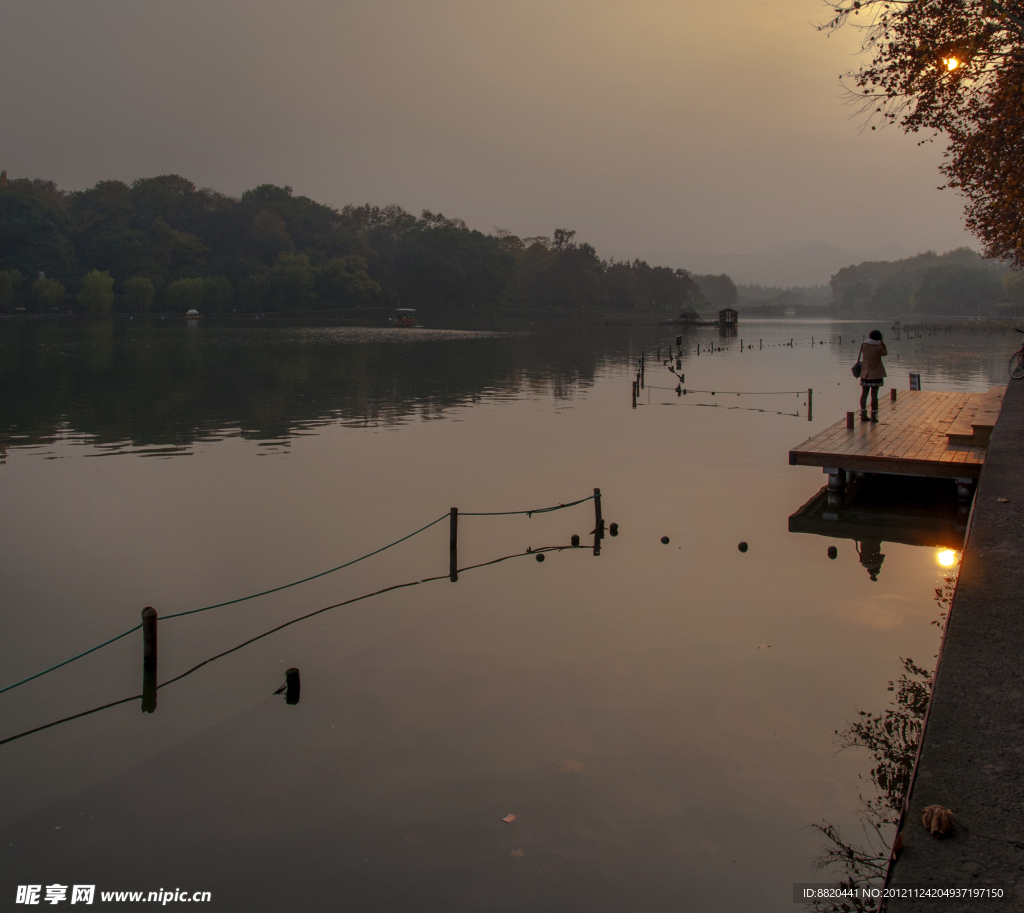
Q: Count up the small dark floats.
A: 6